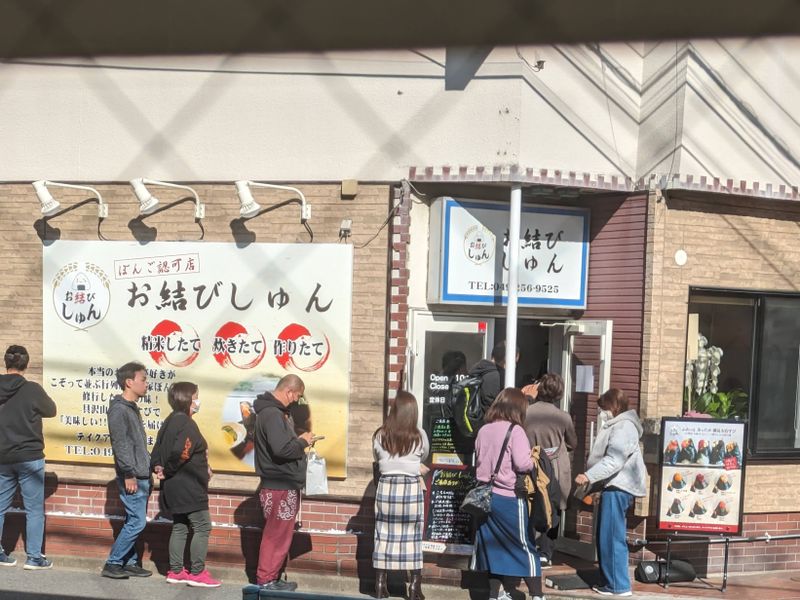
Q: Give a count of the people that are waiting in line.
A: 9